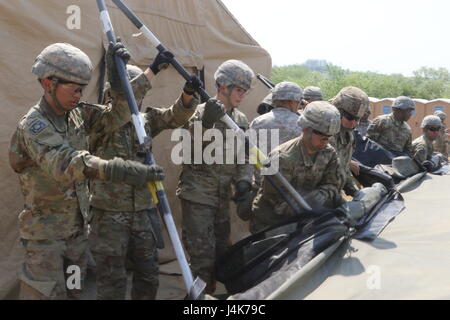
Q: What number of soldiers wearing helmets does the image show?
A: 10